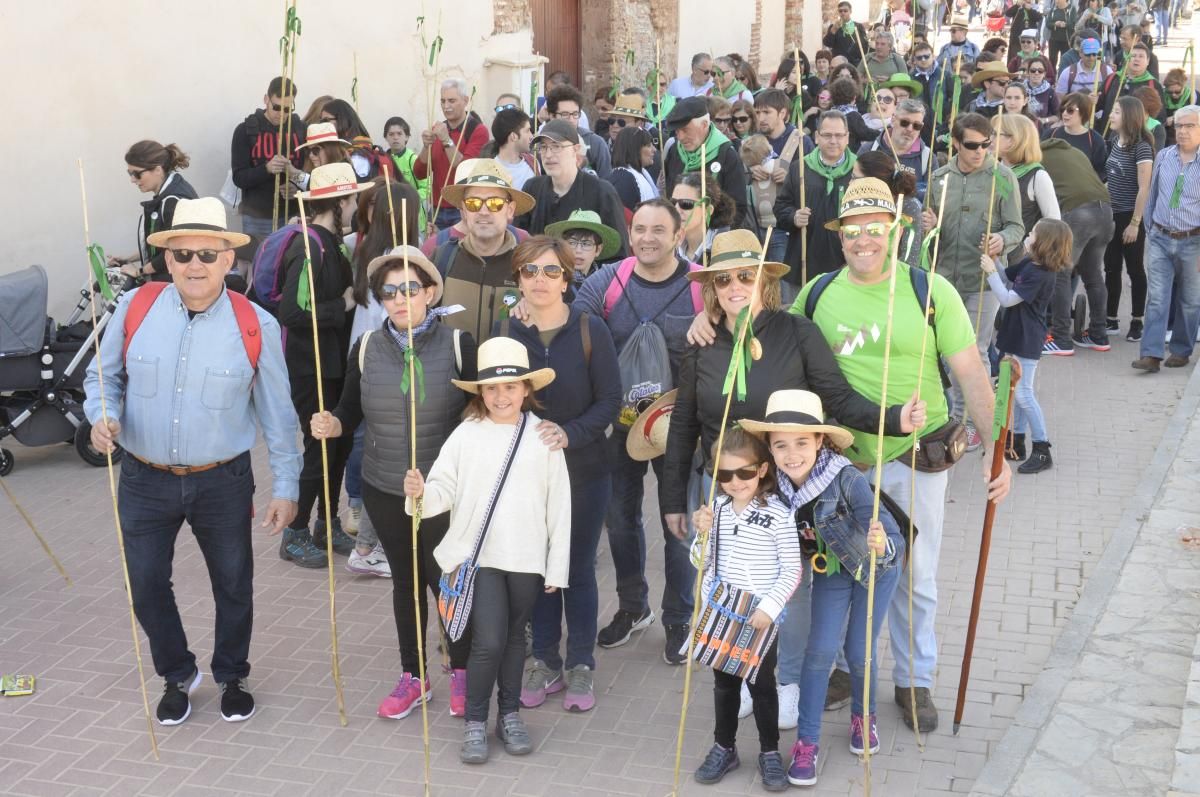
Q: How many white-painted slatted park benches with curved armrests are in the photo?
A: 0